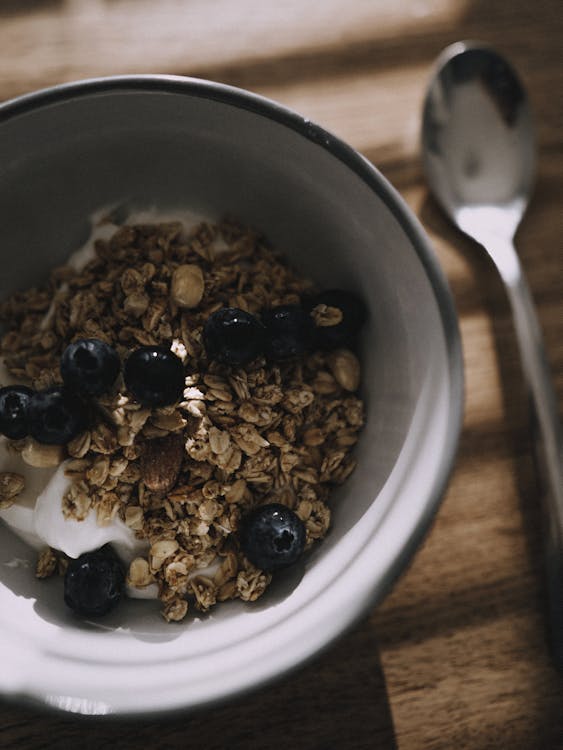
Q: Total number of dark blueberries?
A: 9